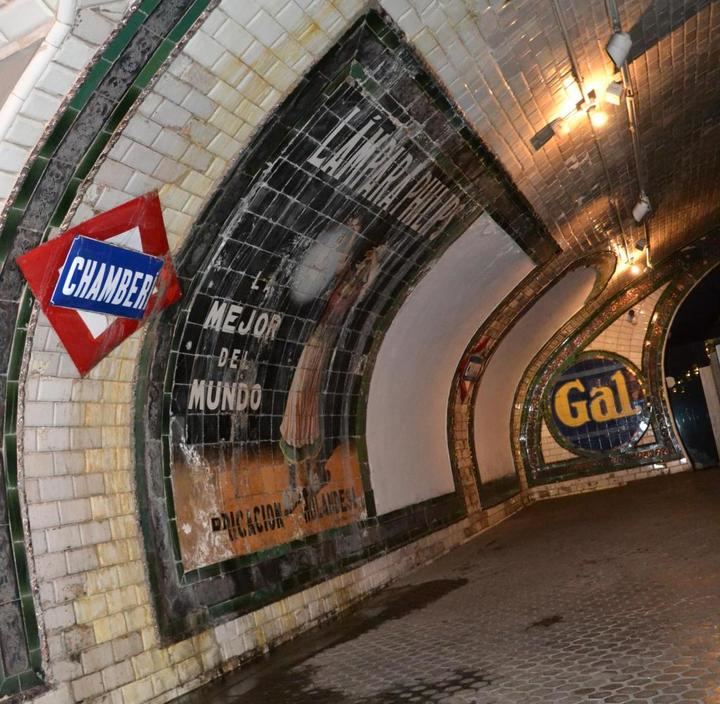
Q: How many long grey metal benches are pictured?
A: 0